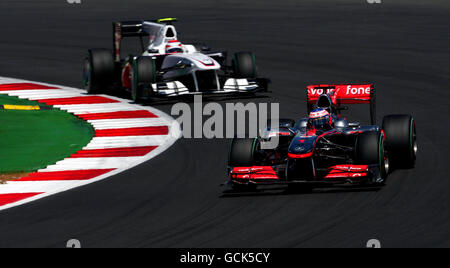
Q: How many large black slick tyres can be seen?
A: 6